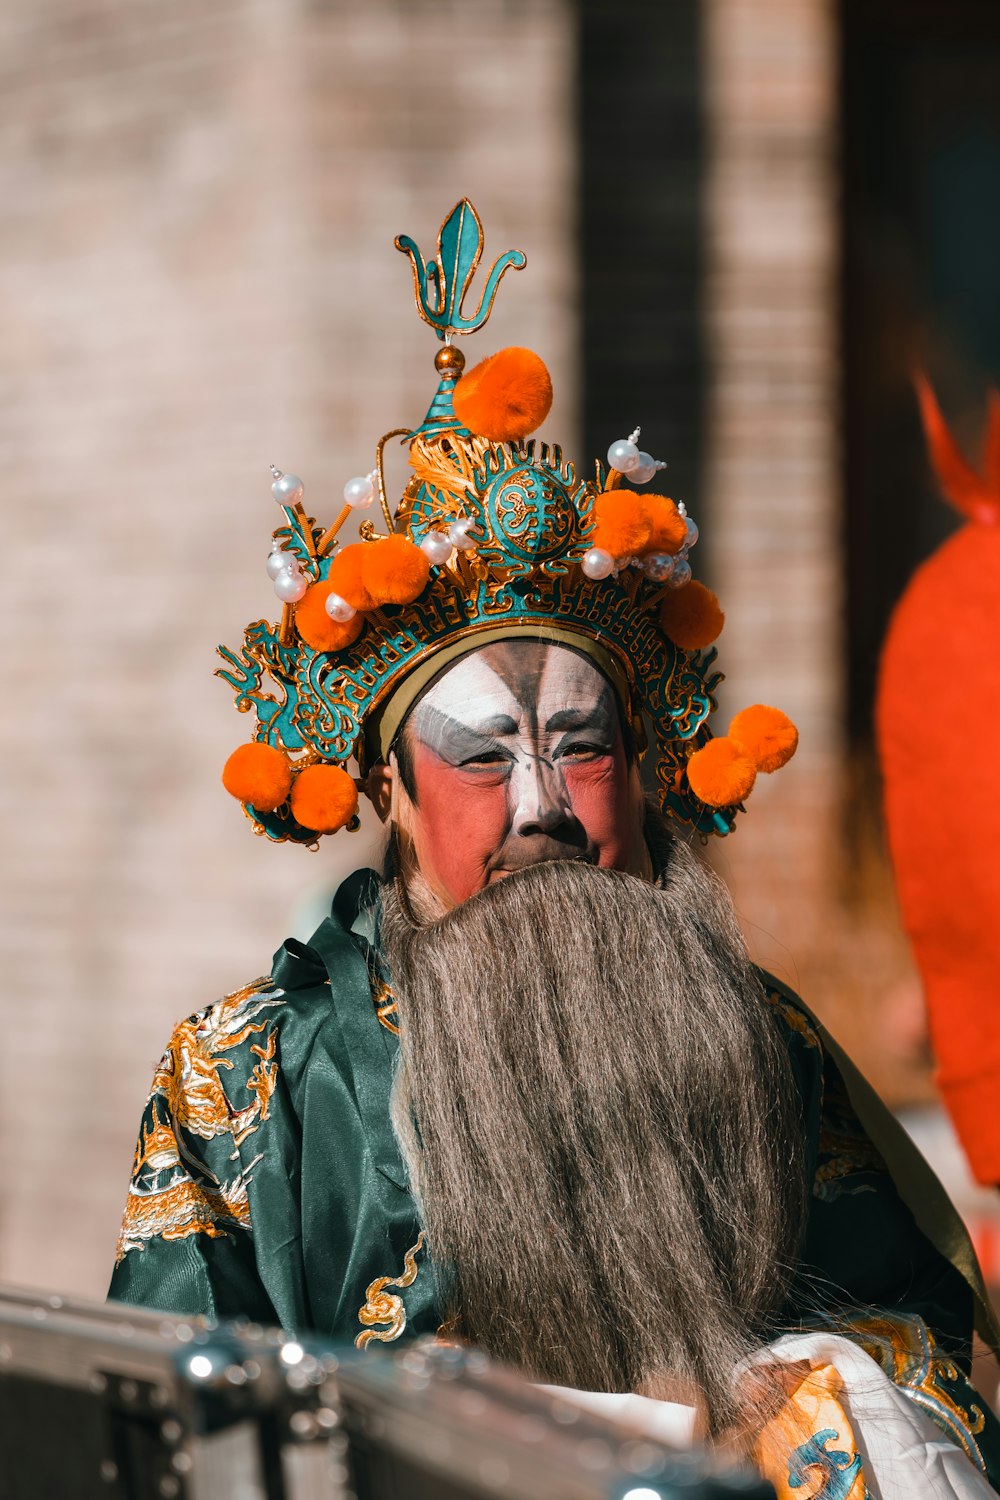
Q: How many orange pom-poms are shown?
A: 11